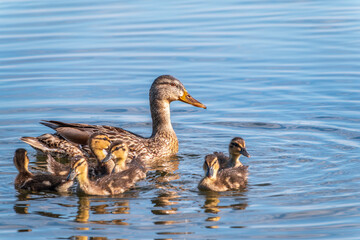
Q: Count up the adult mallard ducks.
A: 1